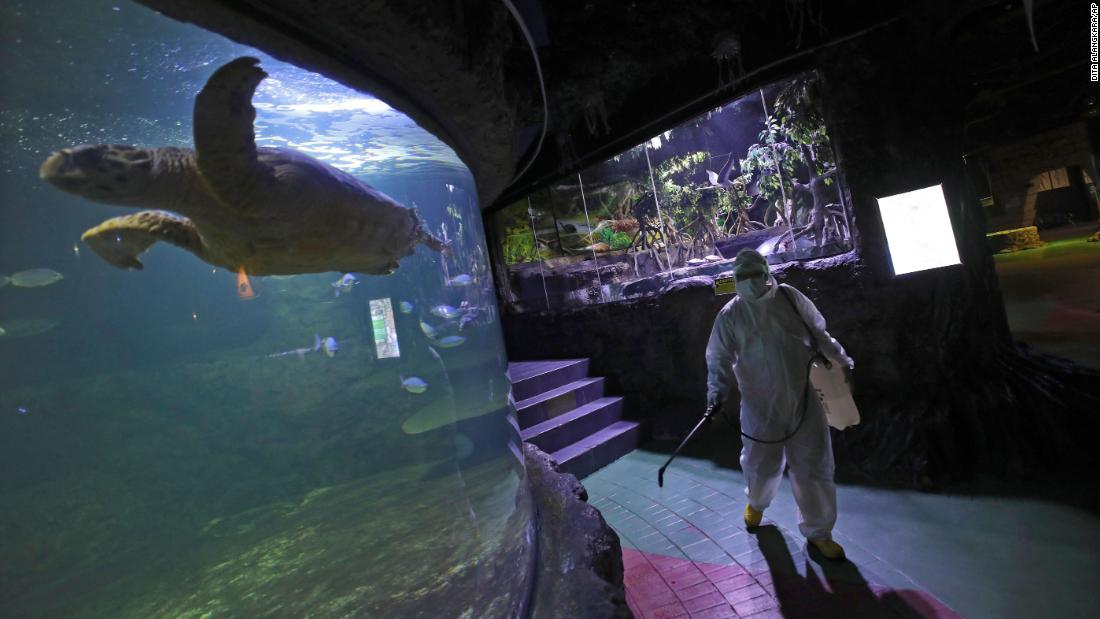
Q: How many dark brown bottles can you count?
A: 0